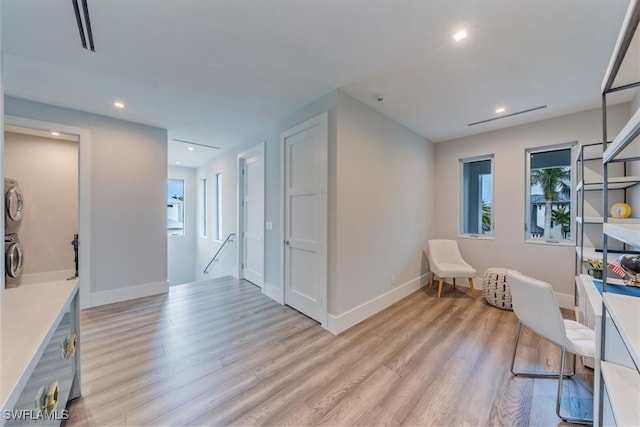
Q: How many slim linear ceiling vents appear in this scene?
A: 3